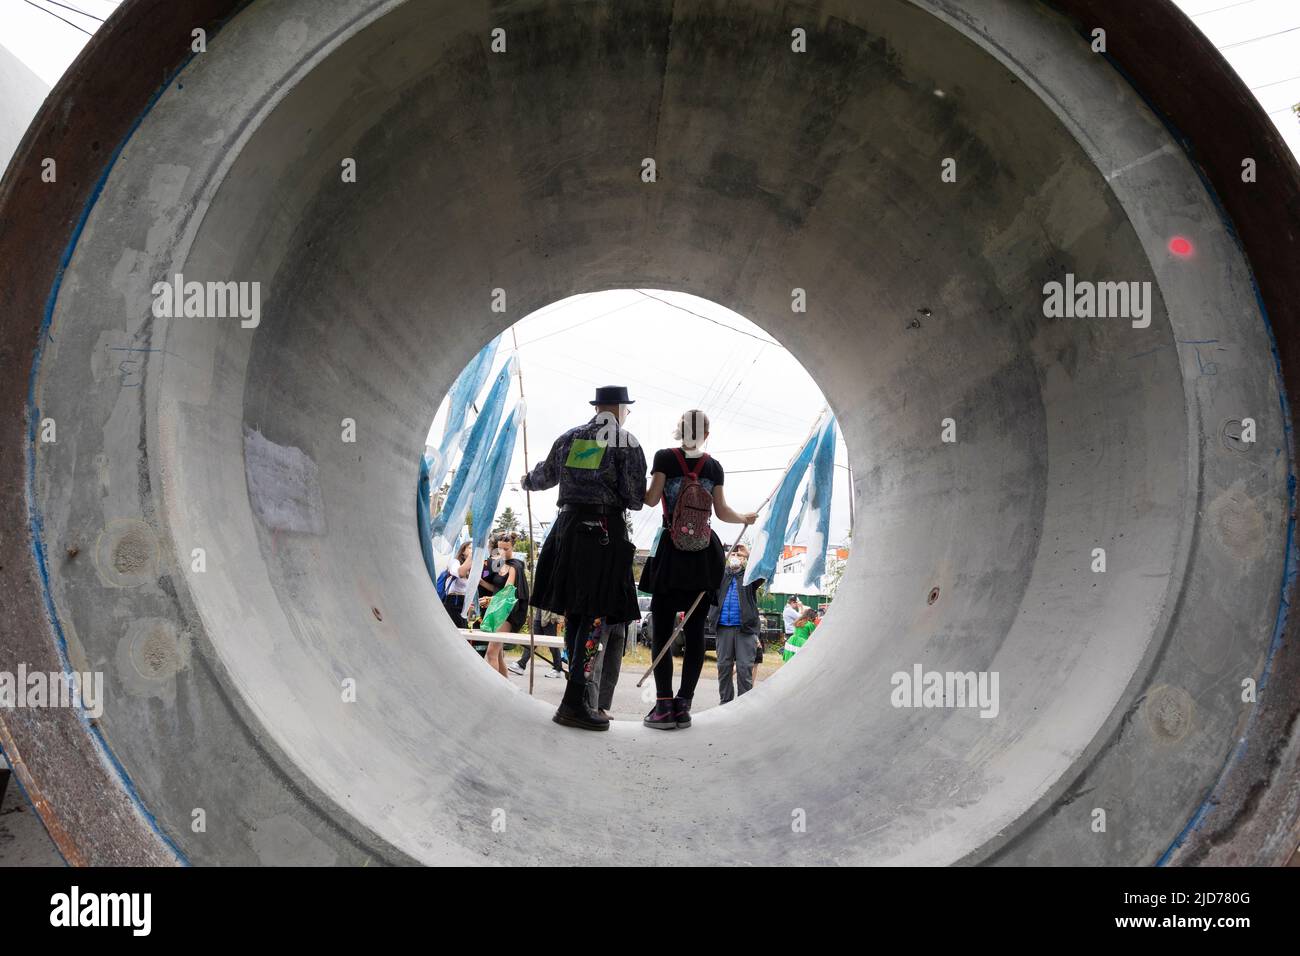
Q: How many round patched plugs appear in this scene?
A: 4